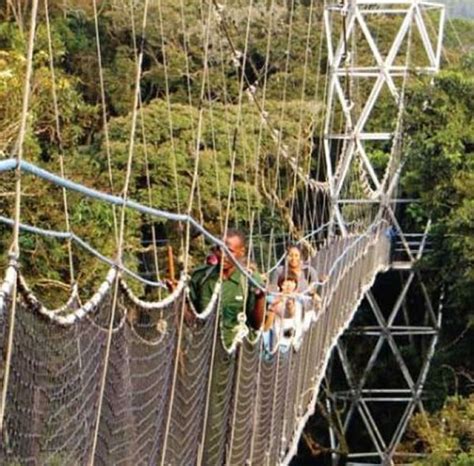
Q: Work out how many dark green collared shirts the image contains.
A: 1